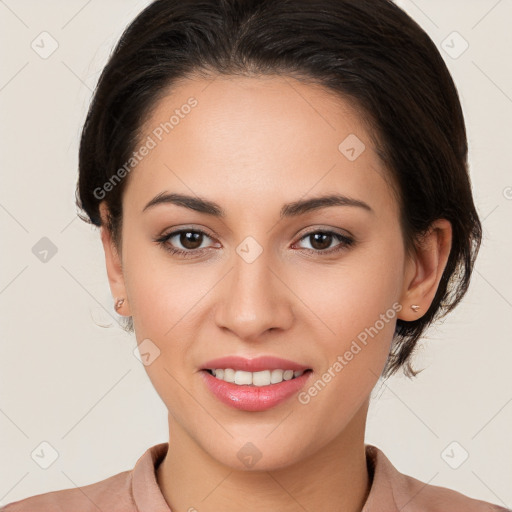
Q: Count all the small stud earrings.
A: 2